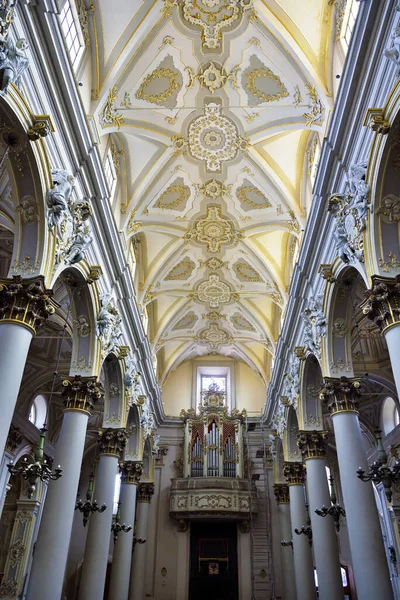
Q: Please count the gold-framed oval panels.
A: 8